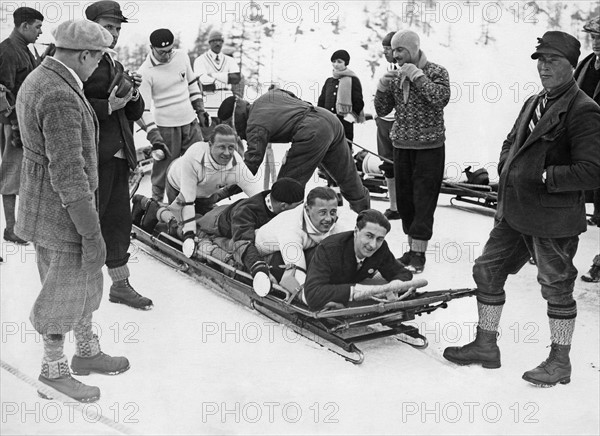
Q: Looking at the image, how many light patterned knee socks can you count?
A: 4